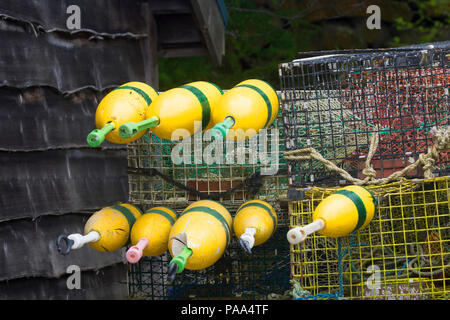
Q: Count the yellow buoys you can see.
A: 8